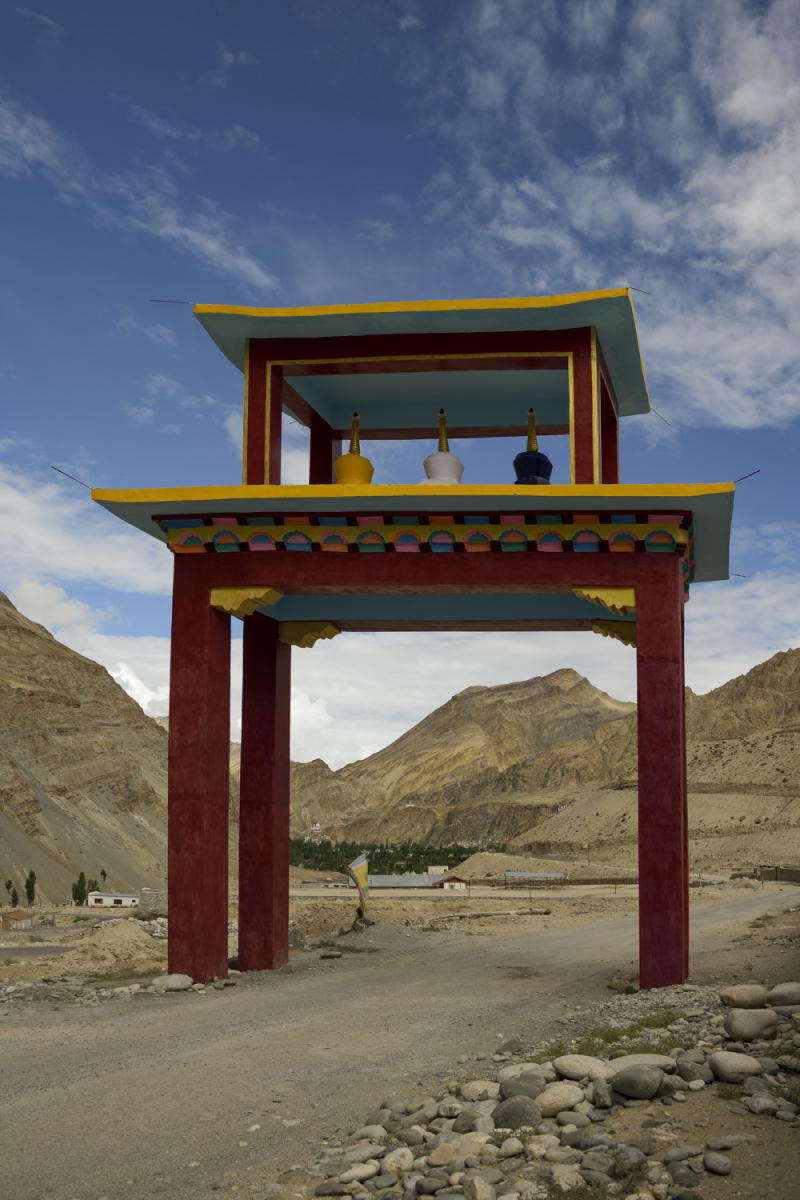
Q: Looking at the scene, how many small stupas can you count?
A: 3